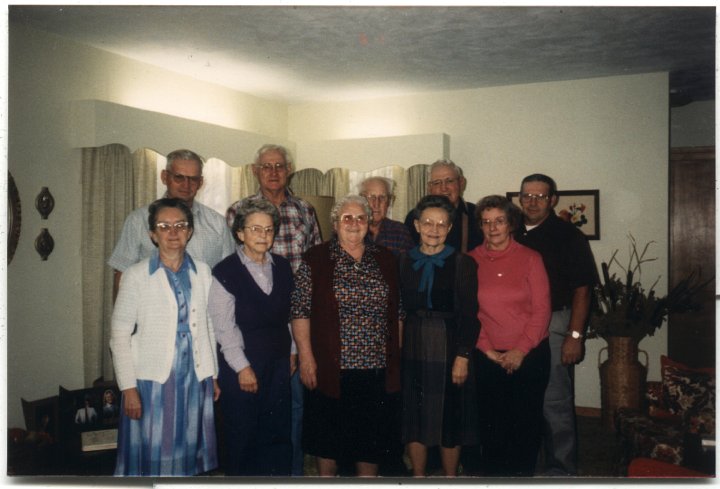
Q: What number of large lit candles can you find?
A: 0